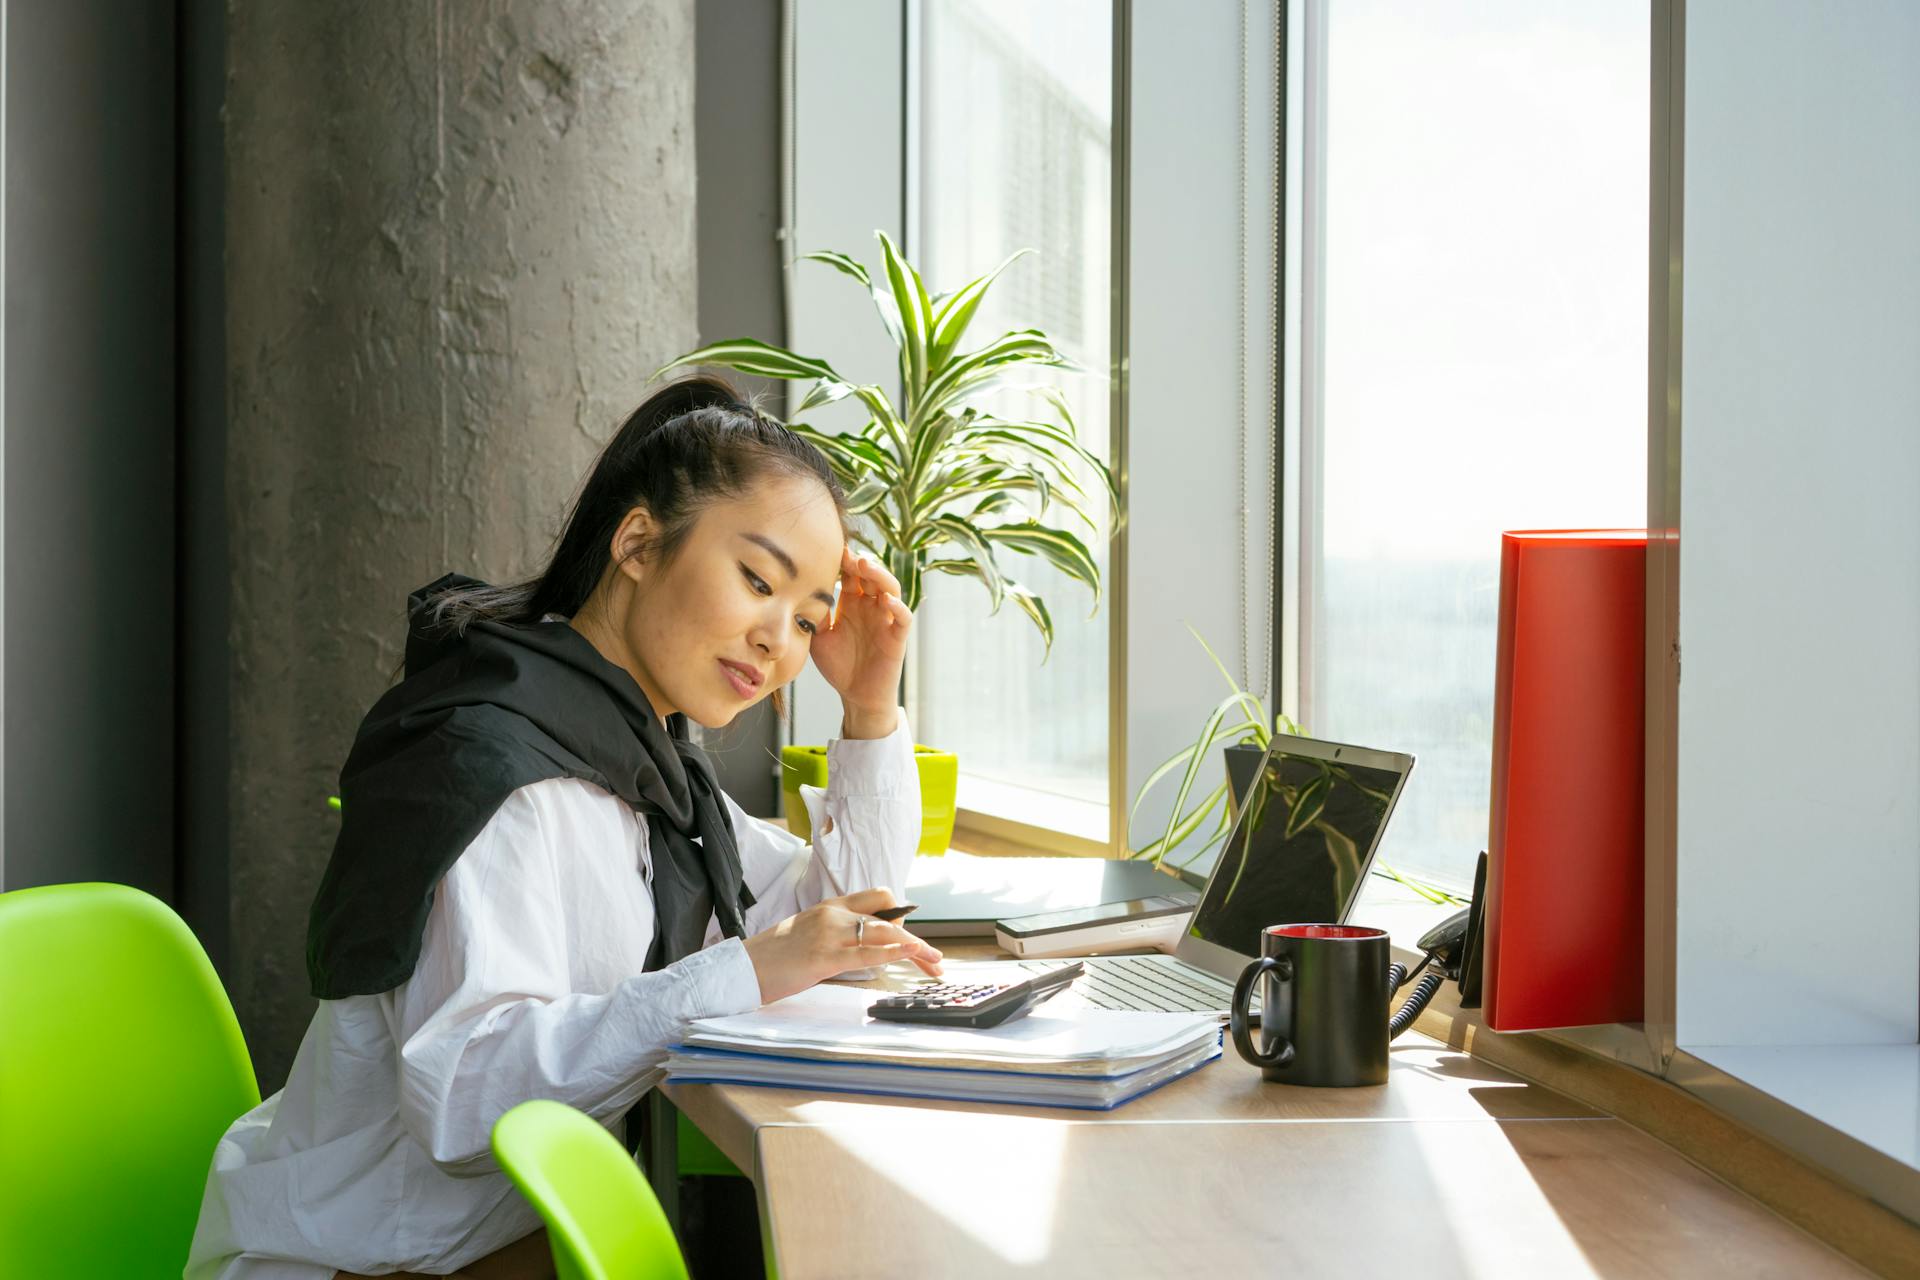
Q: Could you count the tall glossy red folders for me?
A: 1